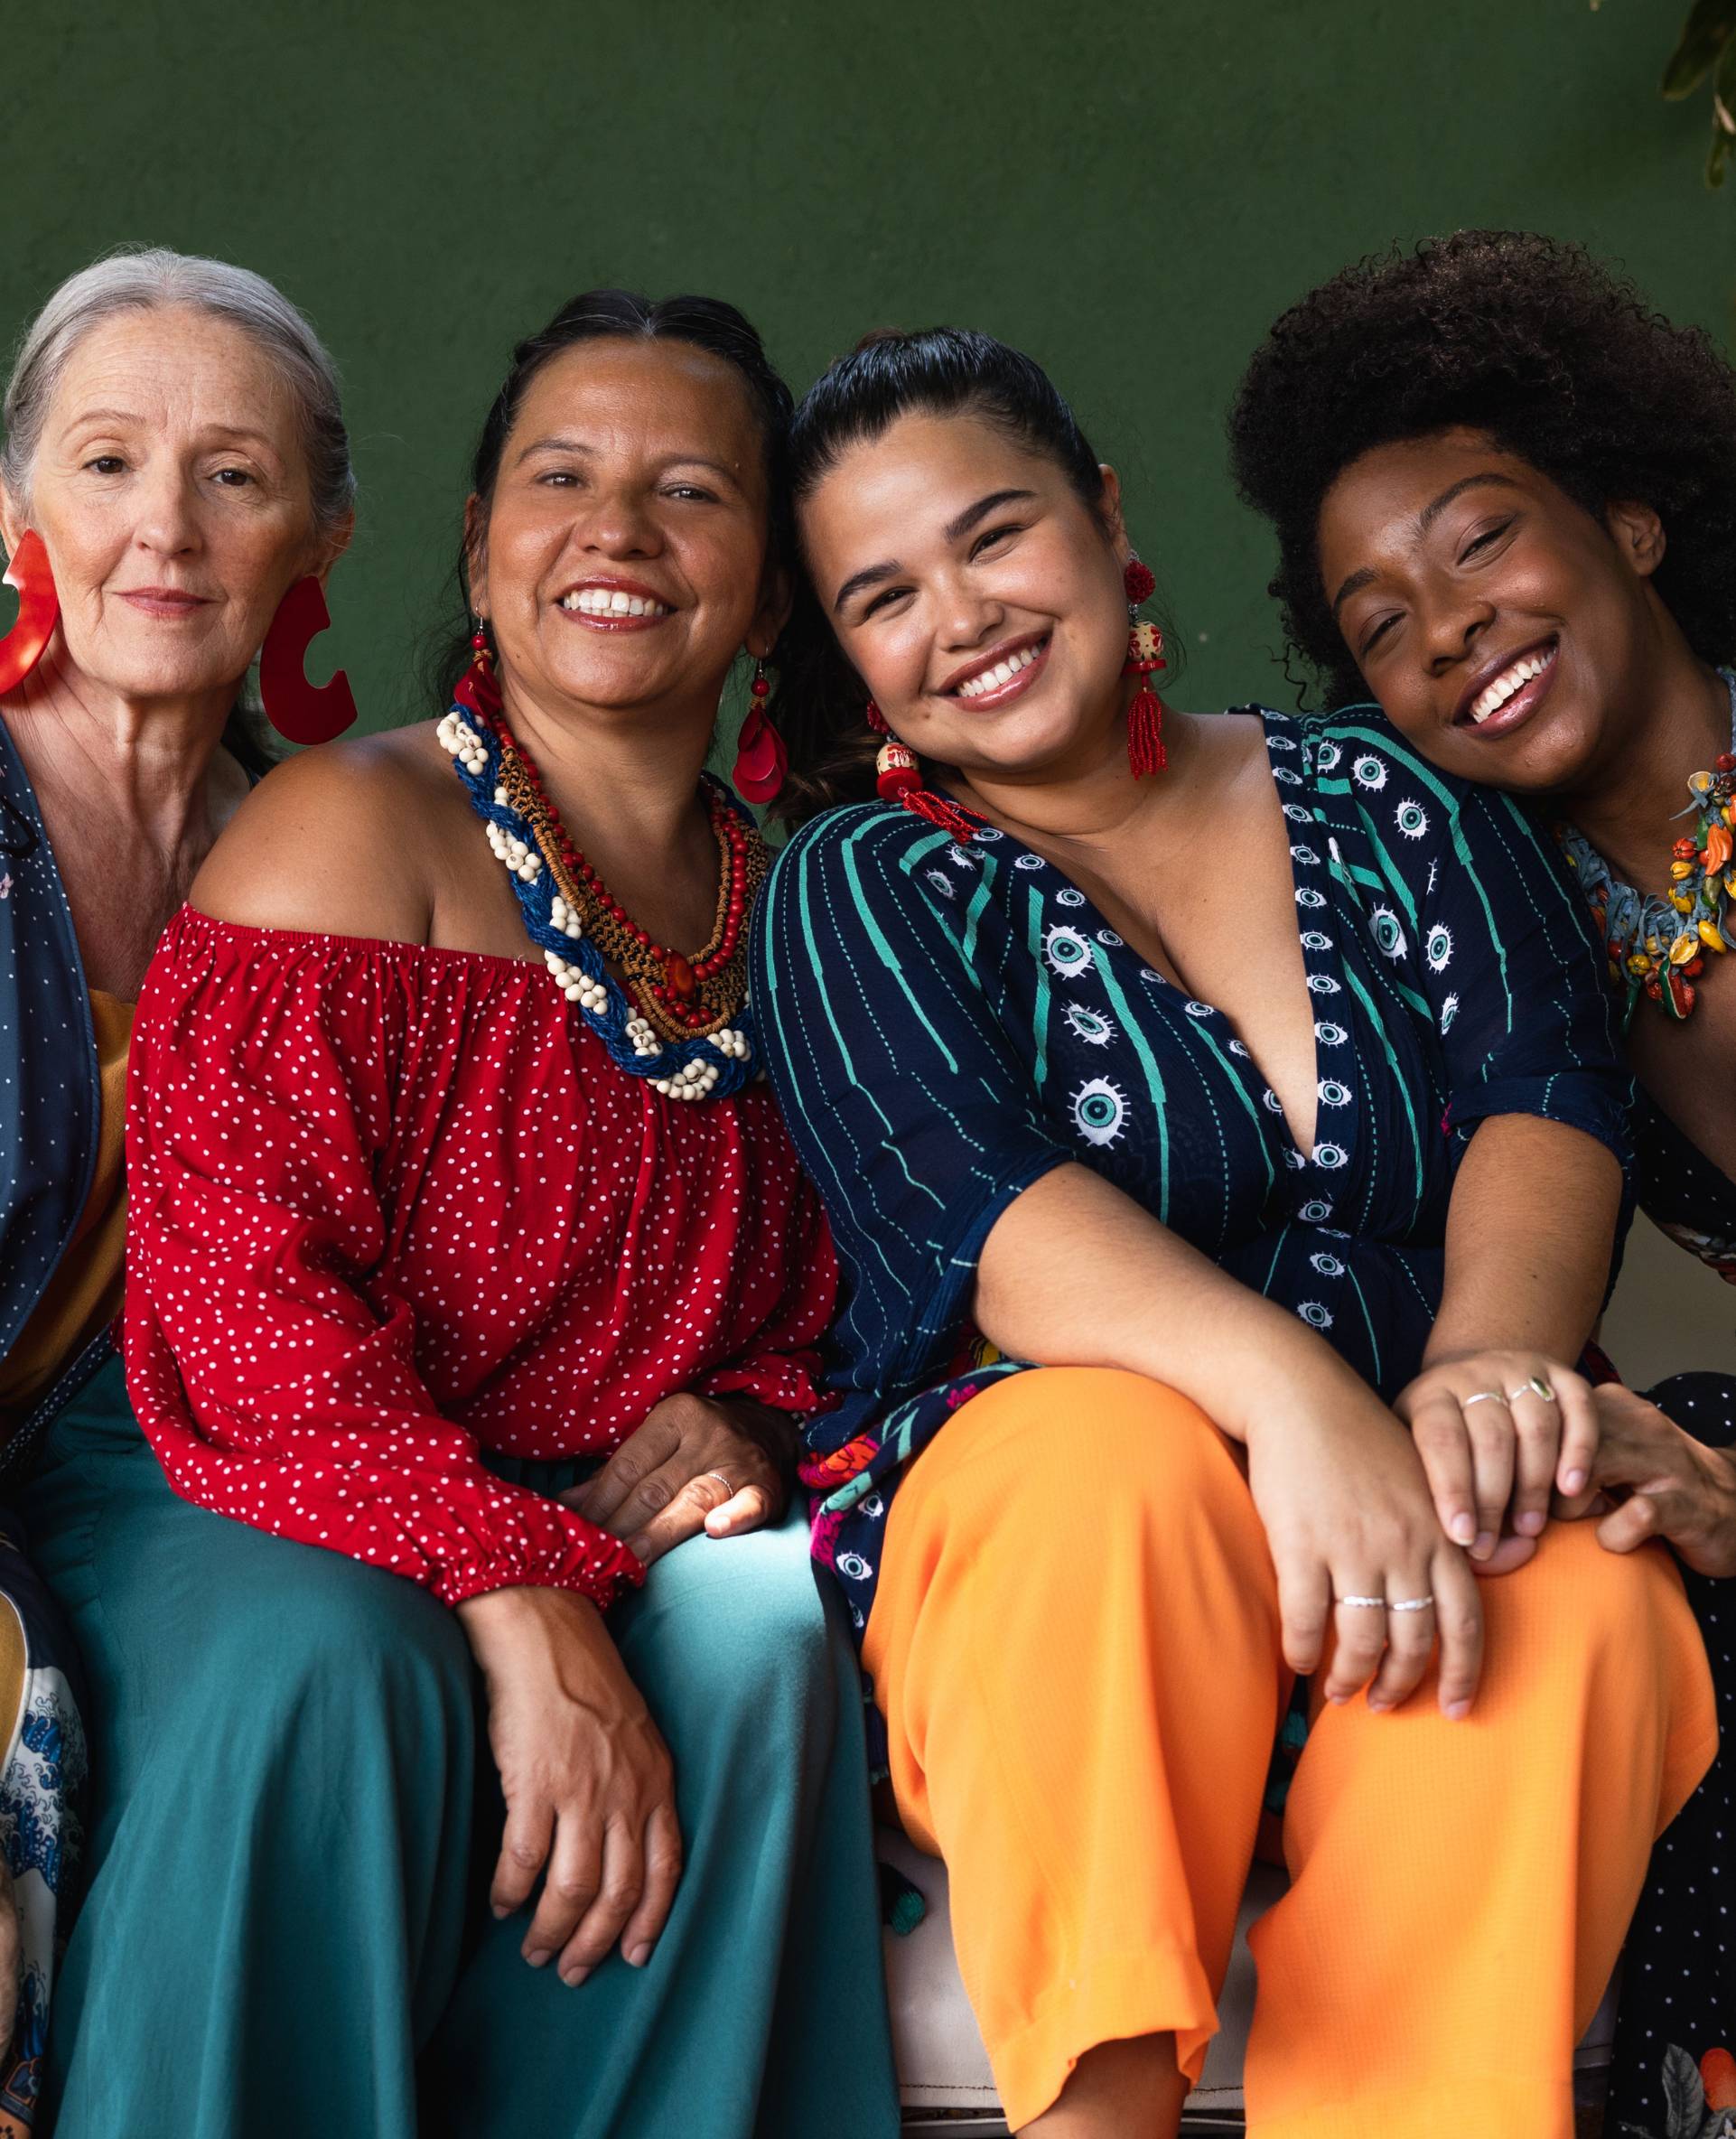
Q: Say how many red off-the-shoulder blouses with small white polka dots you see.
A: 1